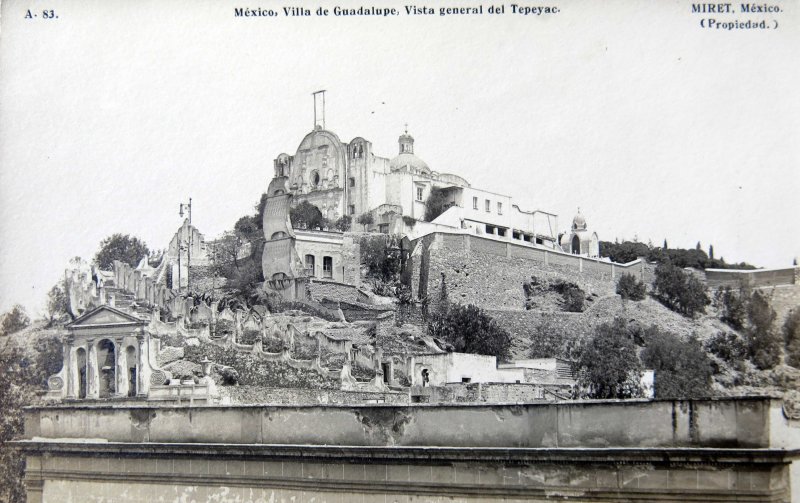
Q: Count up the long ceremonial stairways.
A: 1